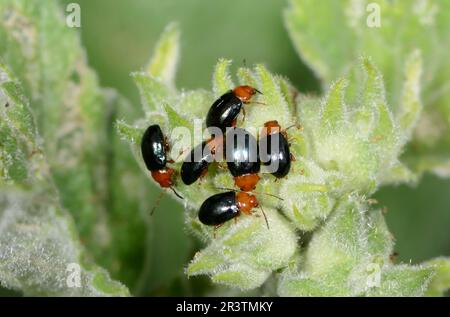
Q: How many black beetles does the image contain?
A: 6